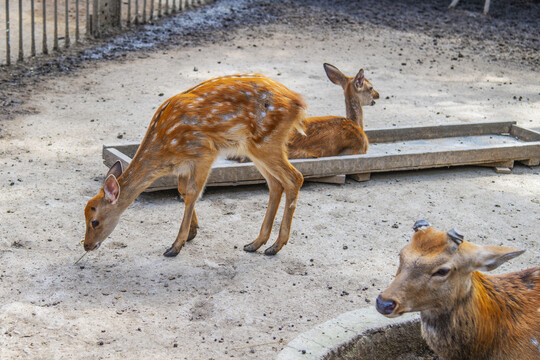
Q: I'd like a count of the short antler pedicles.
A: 2